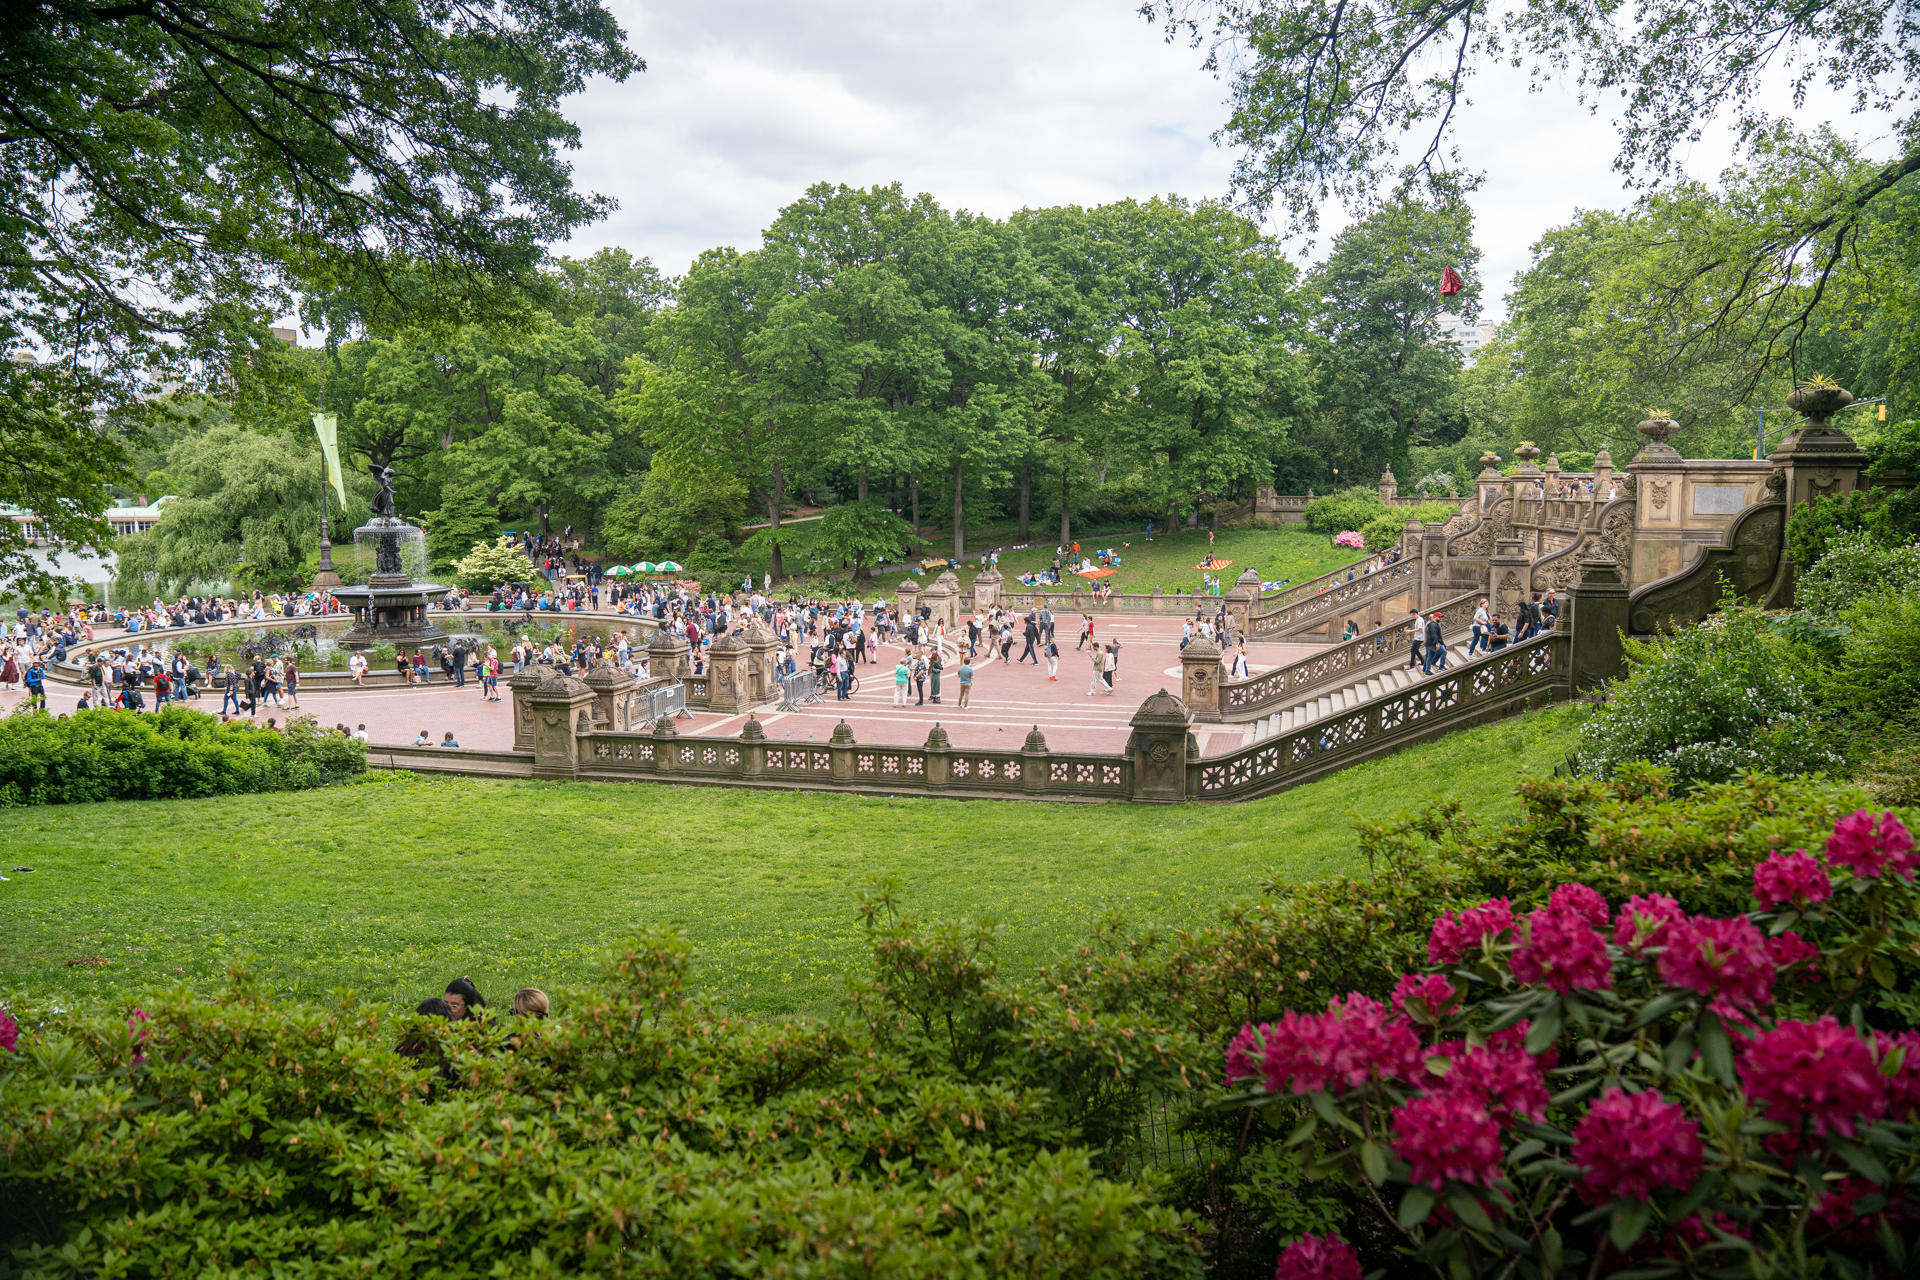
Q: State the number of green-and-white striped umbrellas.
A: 3